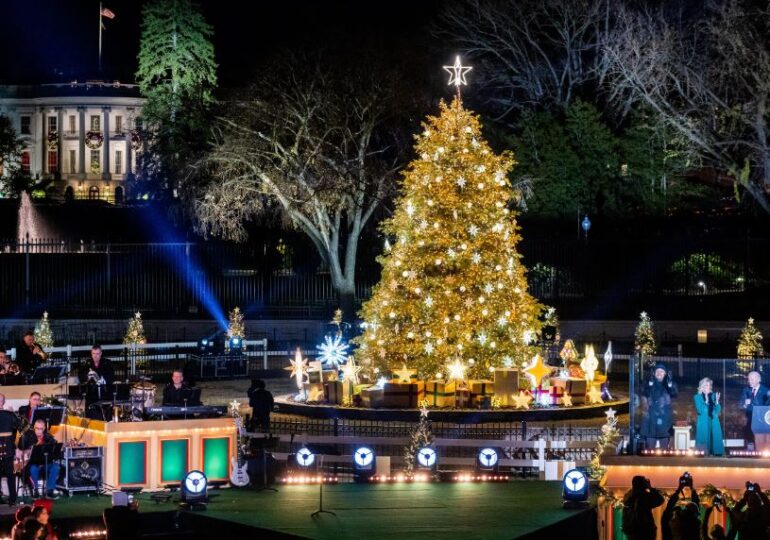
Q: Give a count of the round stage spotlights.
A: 6